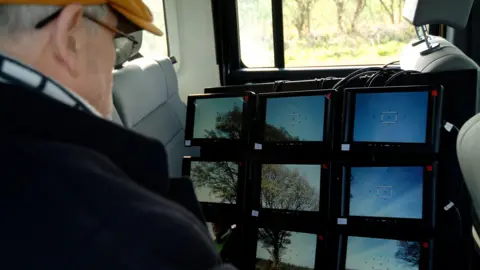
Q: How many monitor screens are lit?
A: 8